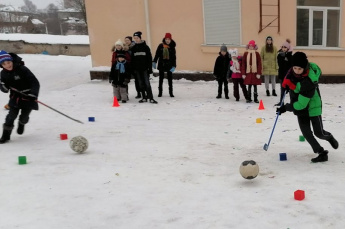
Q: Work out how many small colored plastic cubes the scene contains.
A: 7